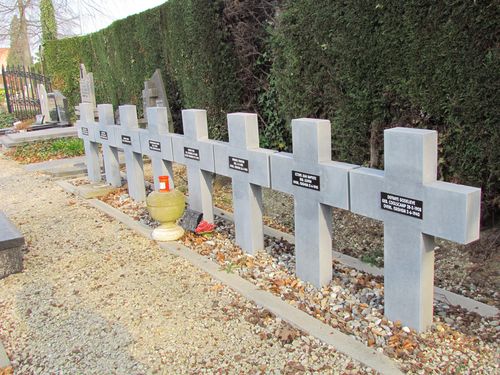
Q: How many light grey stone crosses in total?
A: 8